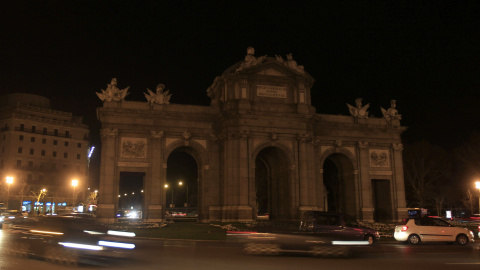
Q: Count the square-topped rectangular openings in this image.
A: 2